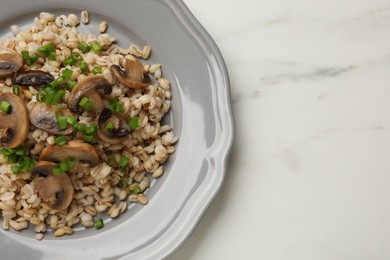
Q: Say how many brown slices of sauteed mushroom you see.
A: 9